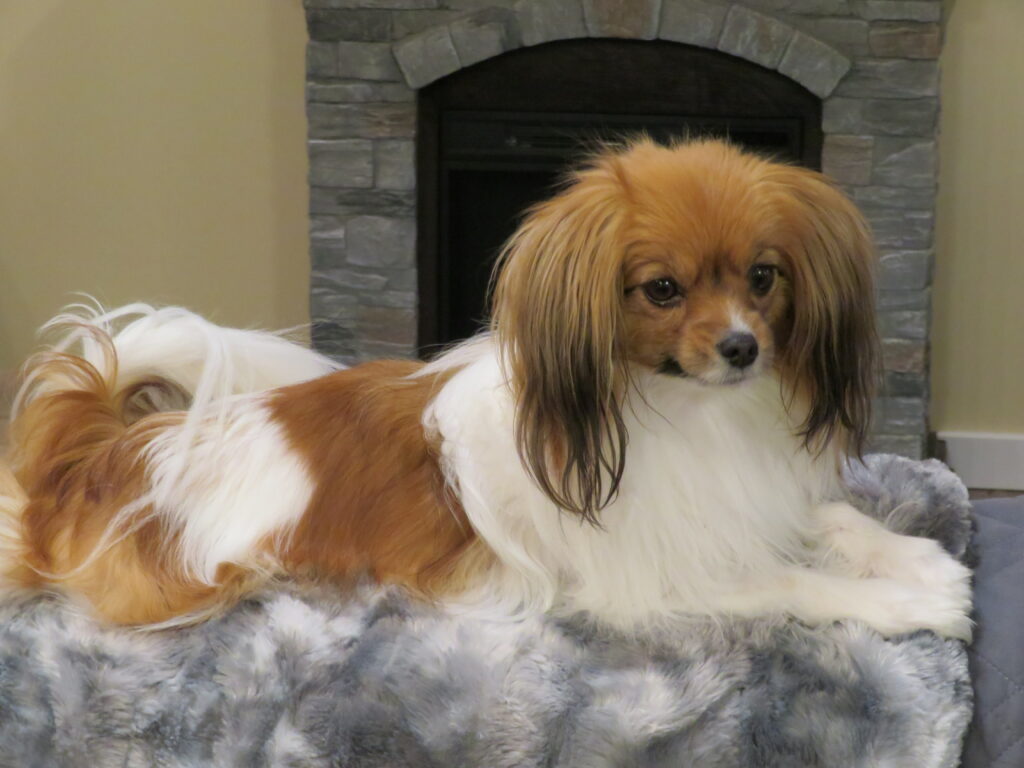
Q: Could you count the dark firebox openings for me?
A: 1